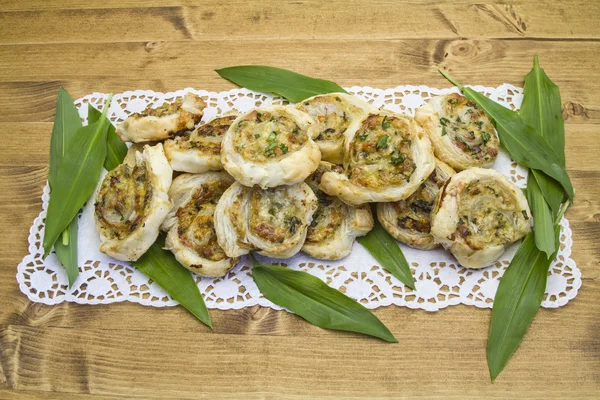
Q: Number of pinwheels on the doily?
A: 12